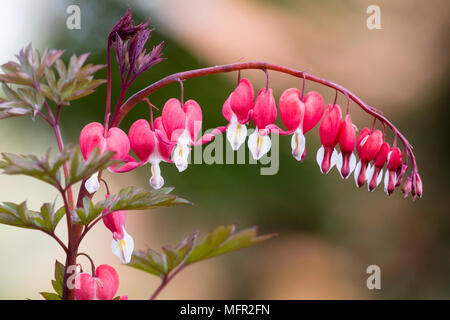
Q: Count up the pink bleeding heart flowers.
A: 13